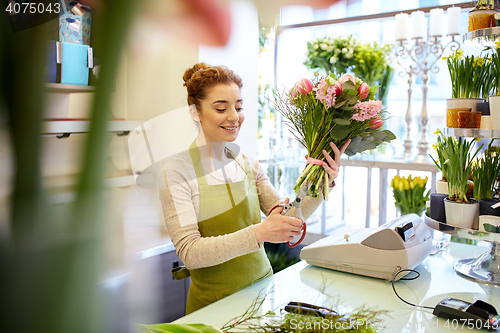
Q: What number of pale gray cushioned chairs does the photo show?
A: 0